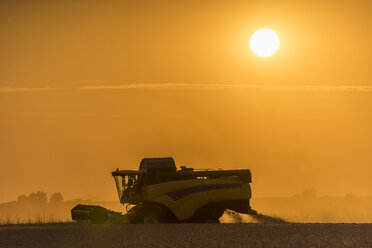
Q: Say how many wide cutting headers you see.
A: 1